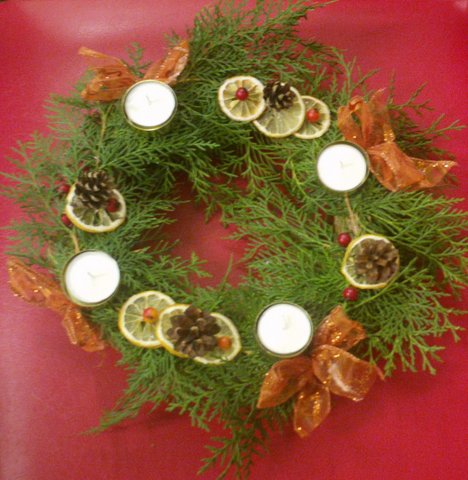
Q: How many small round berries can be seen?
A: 9